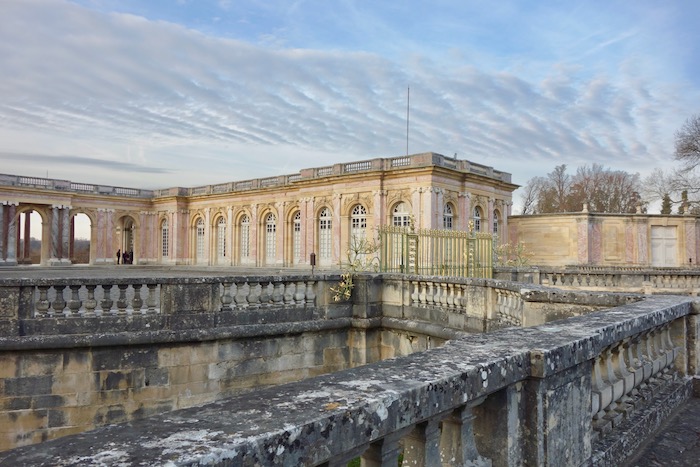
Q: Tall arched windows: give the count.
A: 12